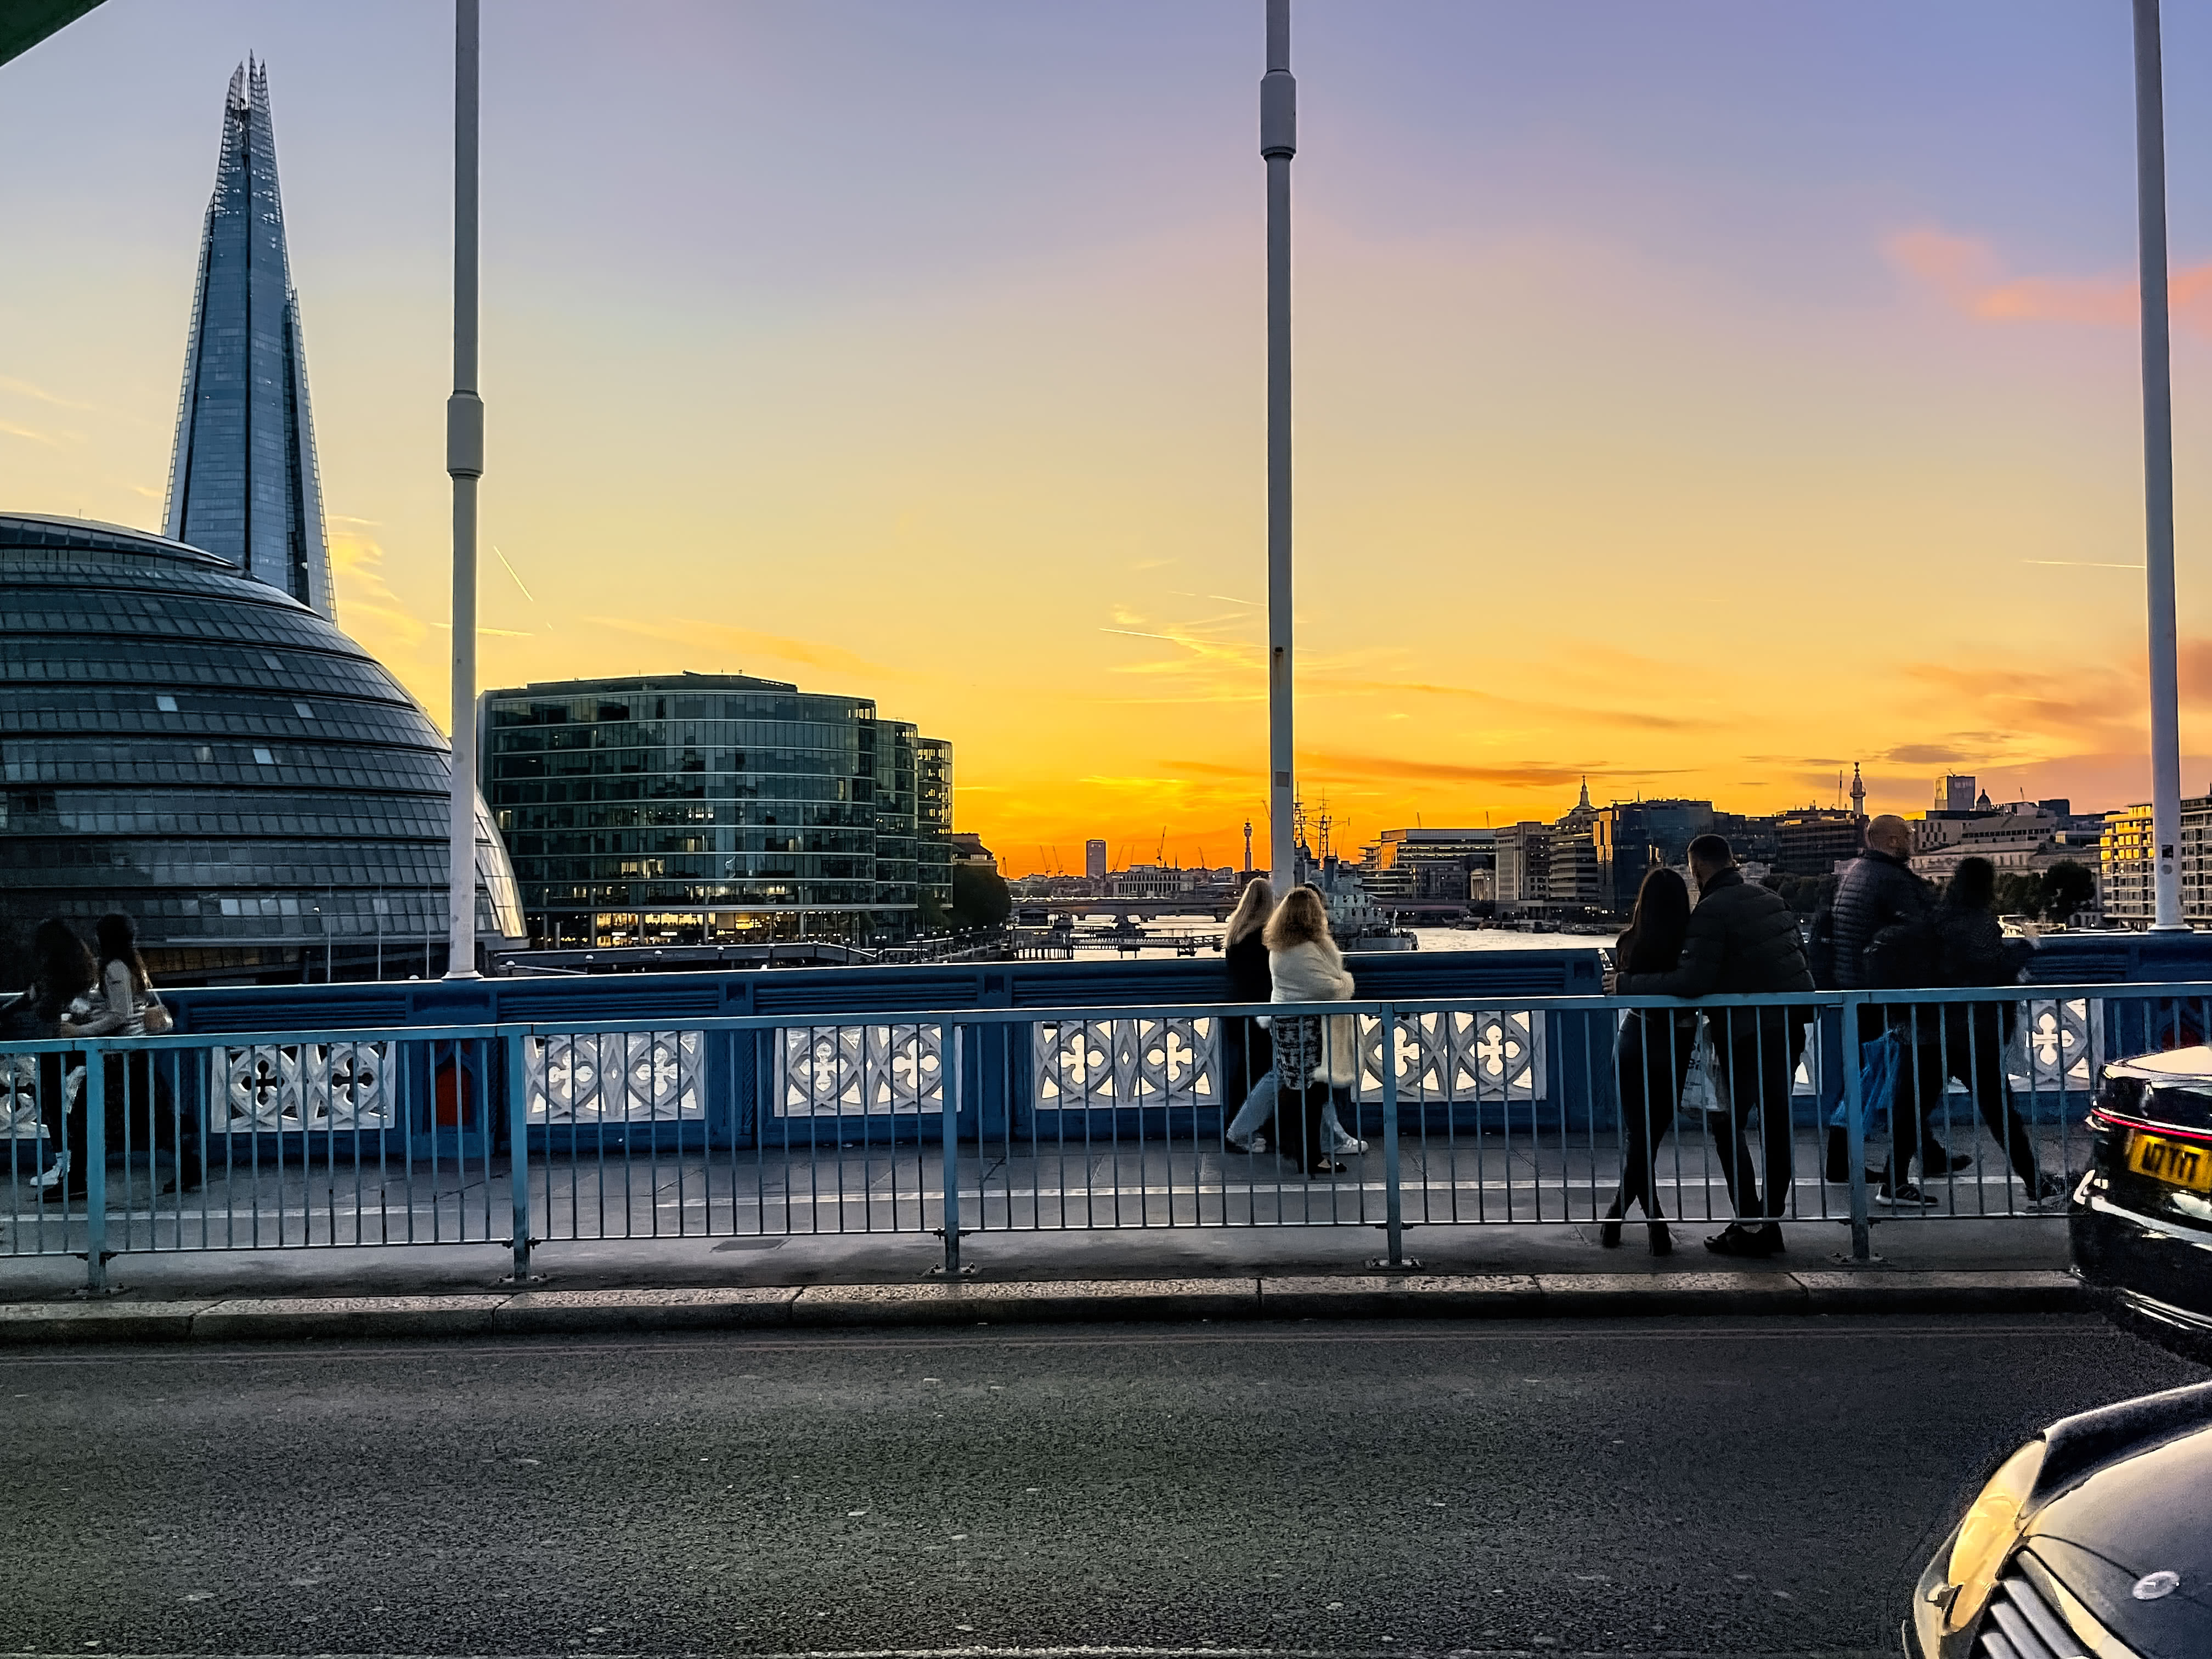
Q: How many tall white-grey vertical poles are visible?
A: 3